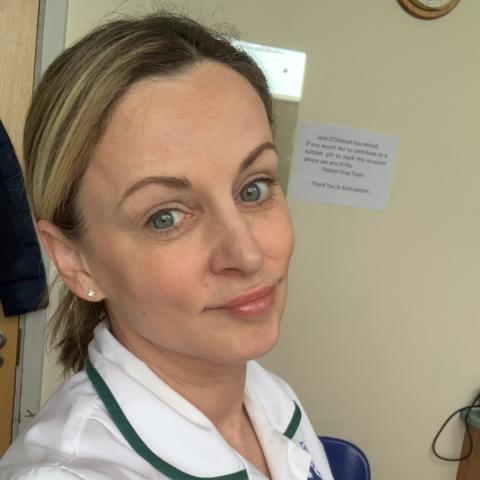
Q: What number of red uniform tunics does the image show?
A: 0